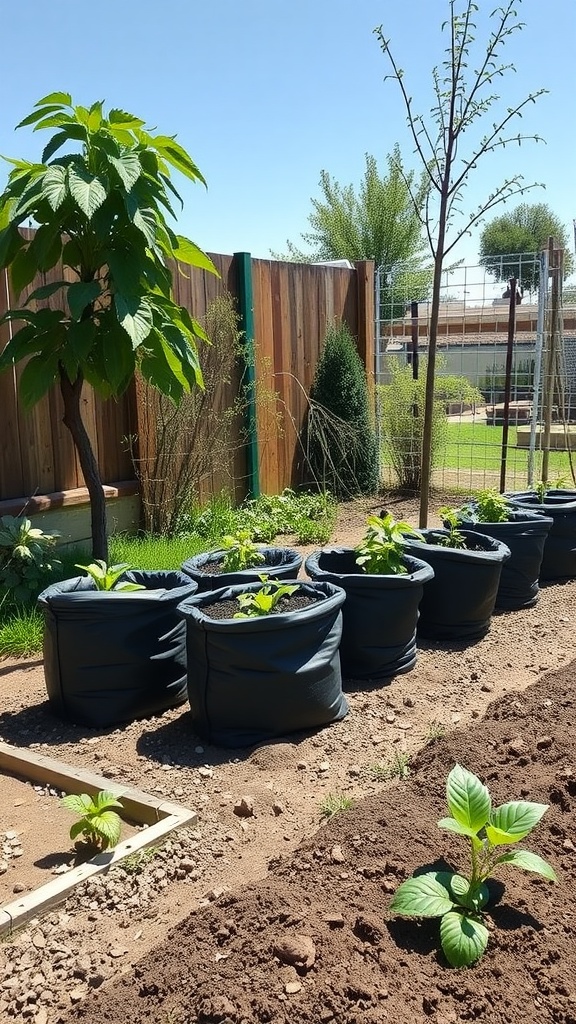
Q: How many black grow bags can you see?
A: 7